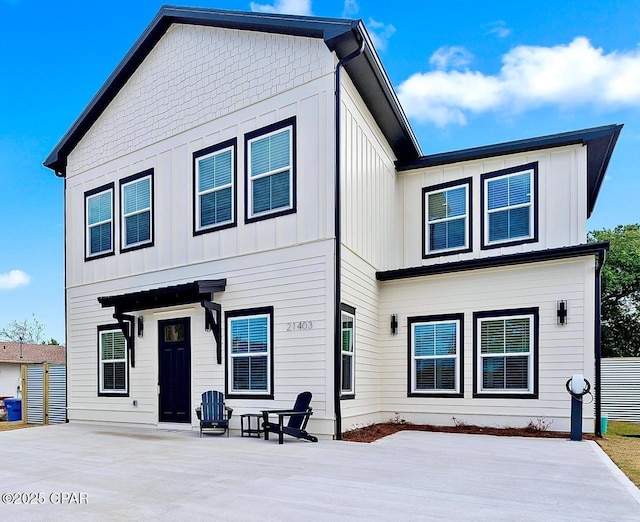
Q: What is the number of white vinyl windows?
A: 11